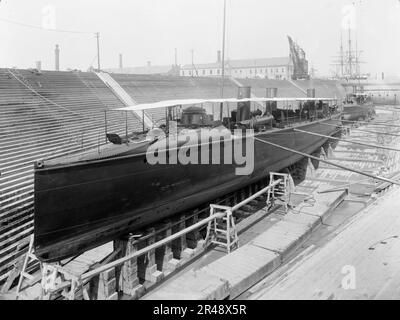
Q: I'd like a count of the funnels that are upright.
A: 3